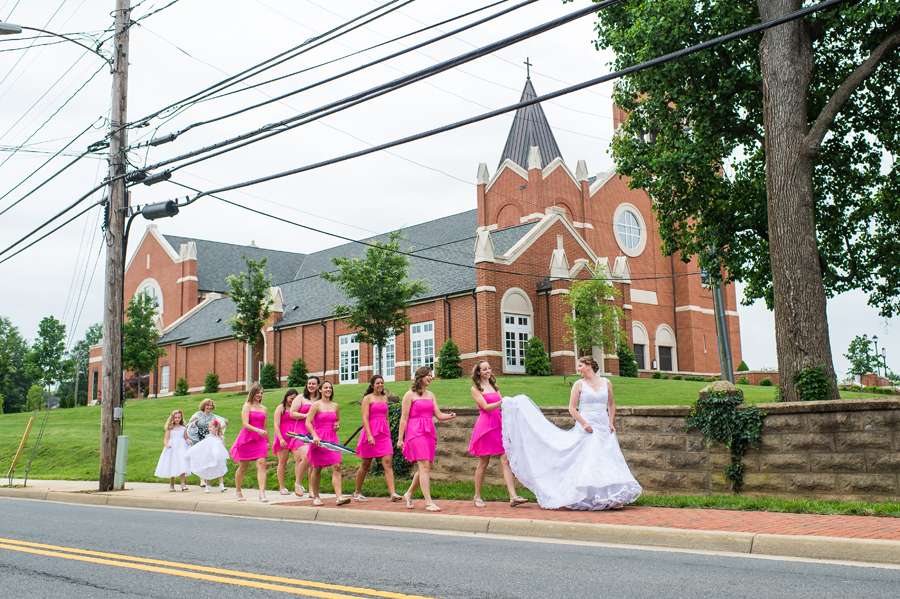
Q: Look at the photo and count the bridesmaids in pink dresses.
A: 7